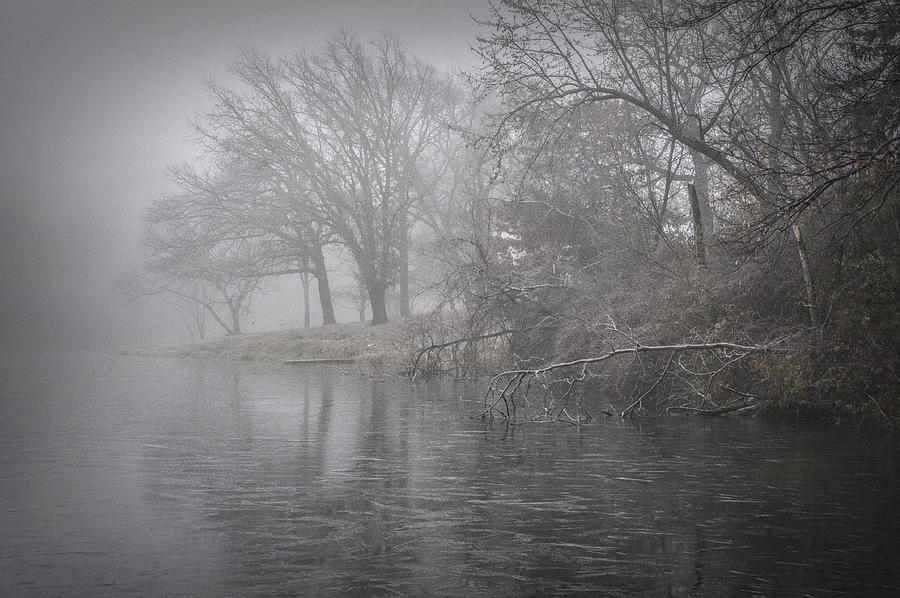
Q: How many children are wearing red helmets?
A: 0